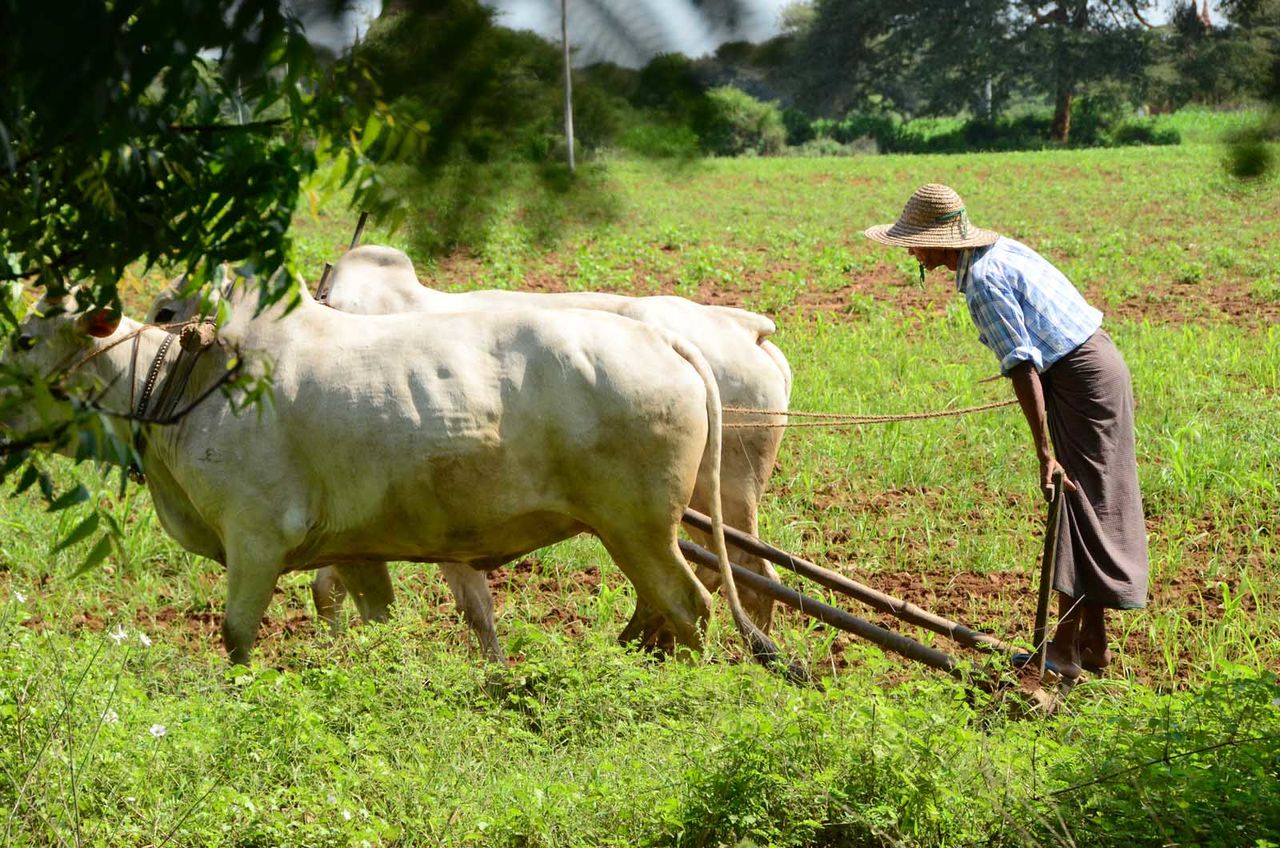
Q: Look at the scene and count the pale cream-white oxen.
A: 2